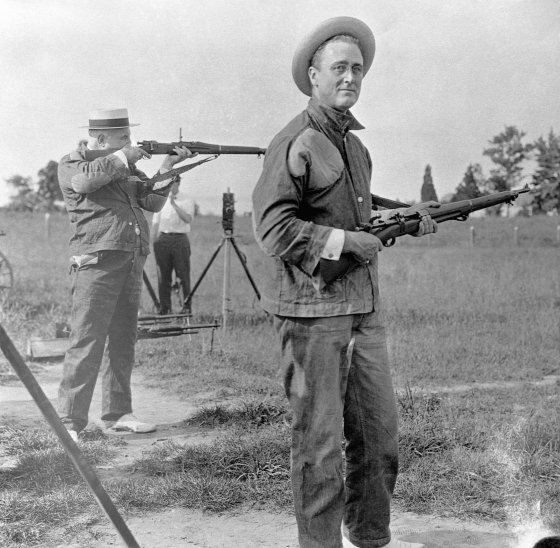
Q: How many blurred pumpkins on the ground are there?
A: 0